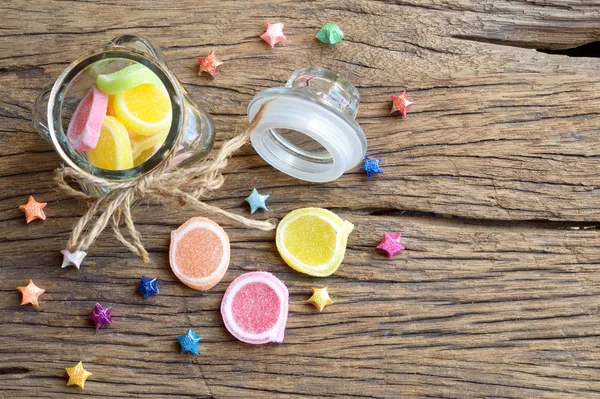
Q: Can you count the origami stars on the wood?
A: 15